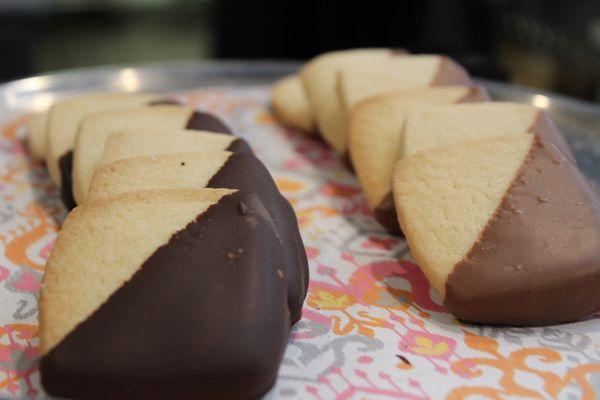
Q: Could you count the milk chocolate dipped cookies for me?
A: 6